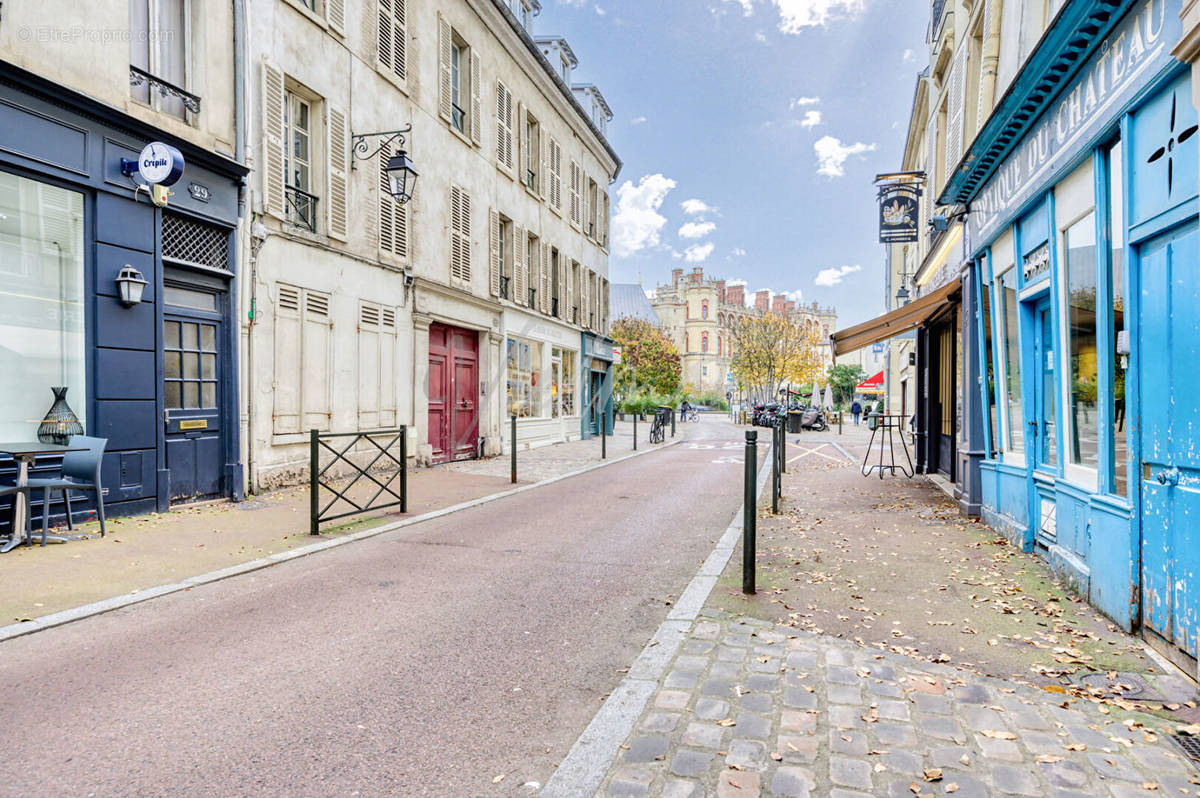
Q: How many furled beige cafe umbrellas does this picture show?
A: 2